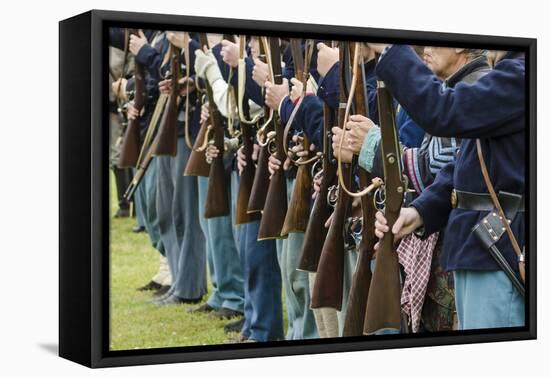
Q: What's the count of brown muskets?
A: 12